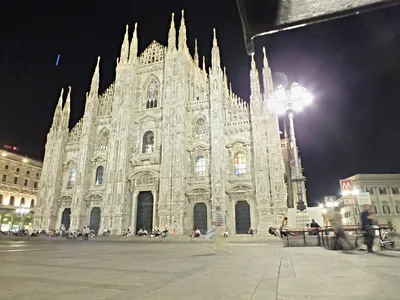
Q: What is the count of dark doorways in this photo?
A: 5